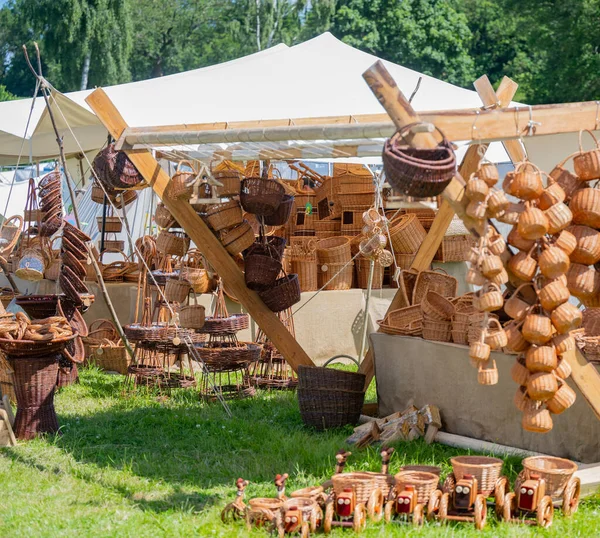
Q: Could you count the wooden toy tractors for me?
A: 5